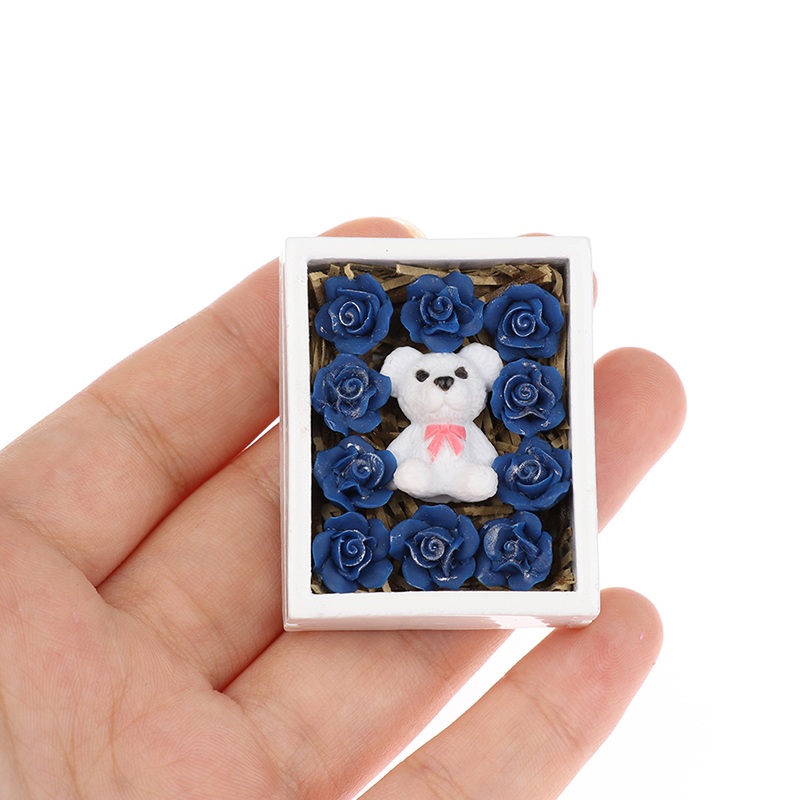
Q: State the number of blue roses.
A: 10